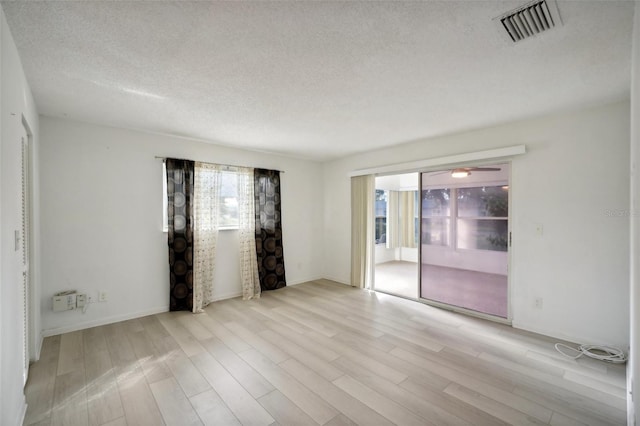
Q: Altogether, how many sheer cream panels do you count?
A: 2